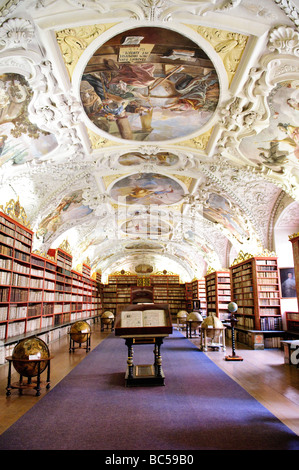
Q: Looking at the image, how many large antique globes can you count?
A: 6